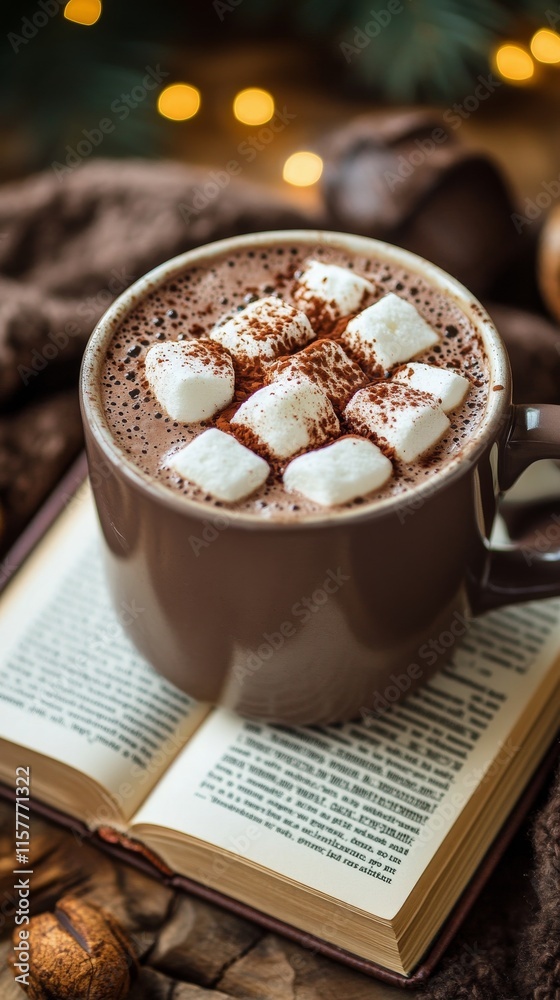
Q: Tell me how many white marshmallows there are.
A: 10